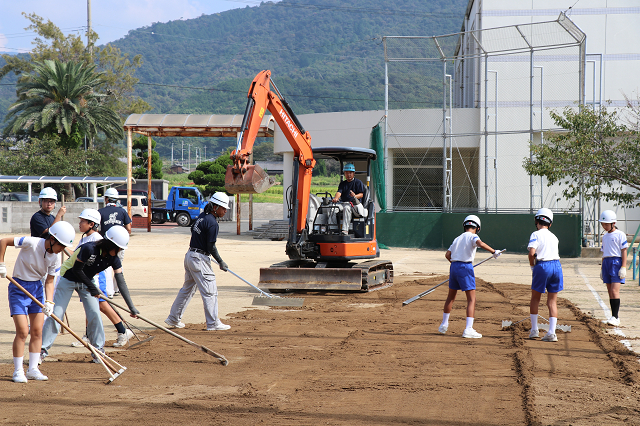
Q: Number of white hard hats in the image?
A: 9